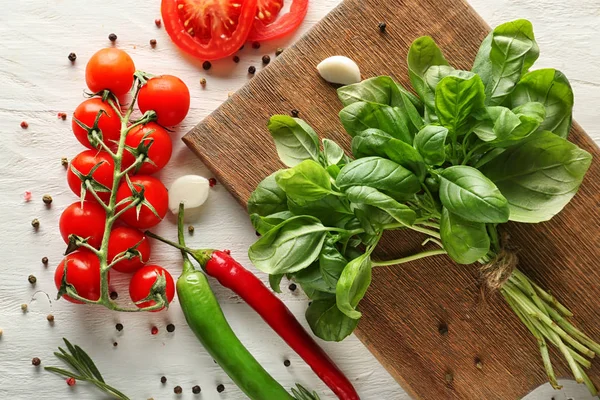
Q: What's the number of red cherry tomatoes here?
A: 10